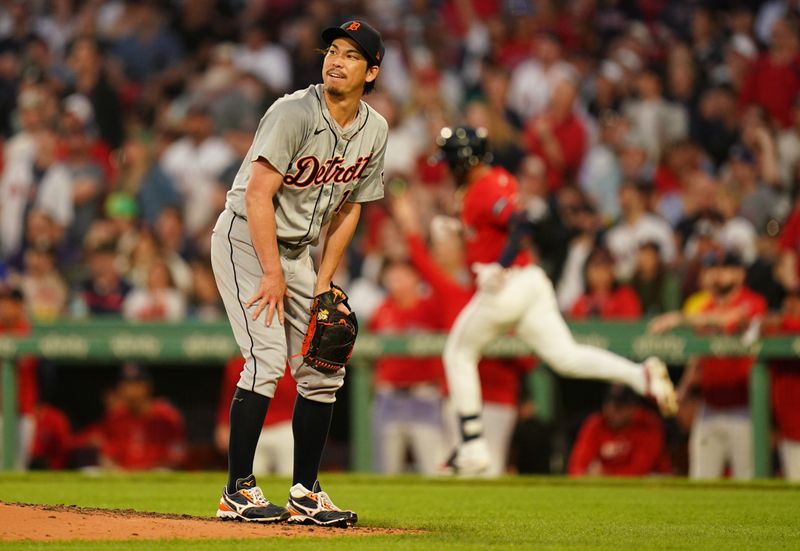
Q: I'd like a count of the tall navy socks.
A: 2